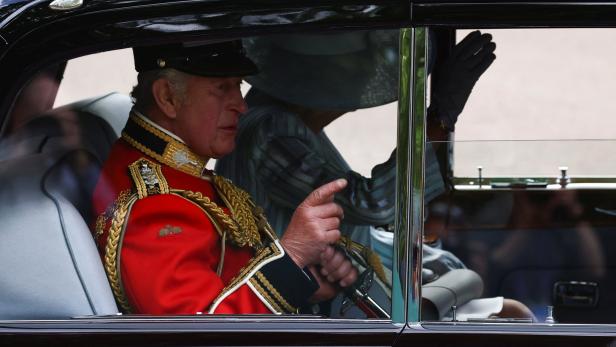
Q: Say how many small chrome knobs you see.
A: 4